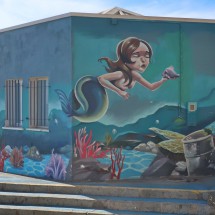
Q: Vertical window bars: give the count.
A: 10